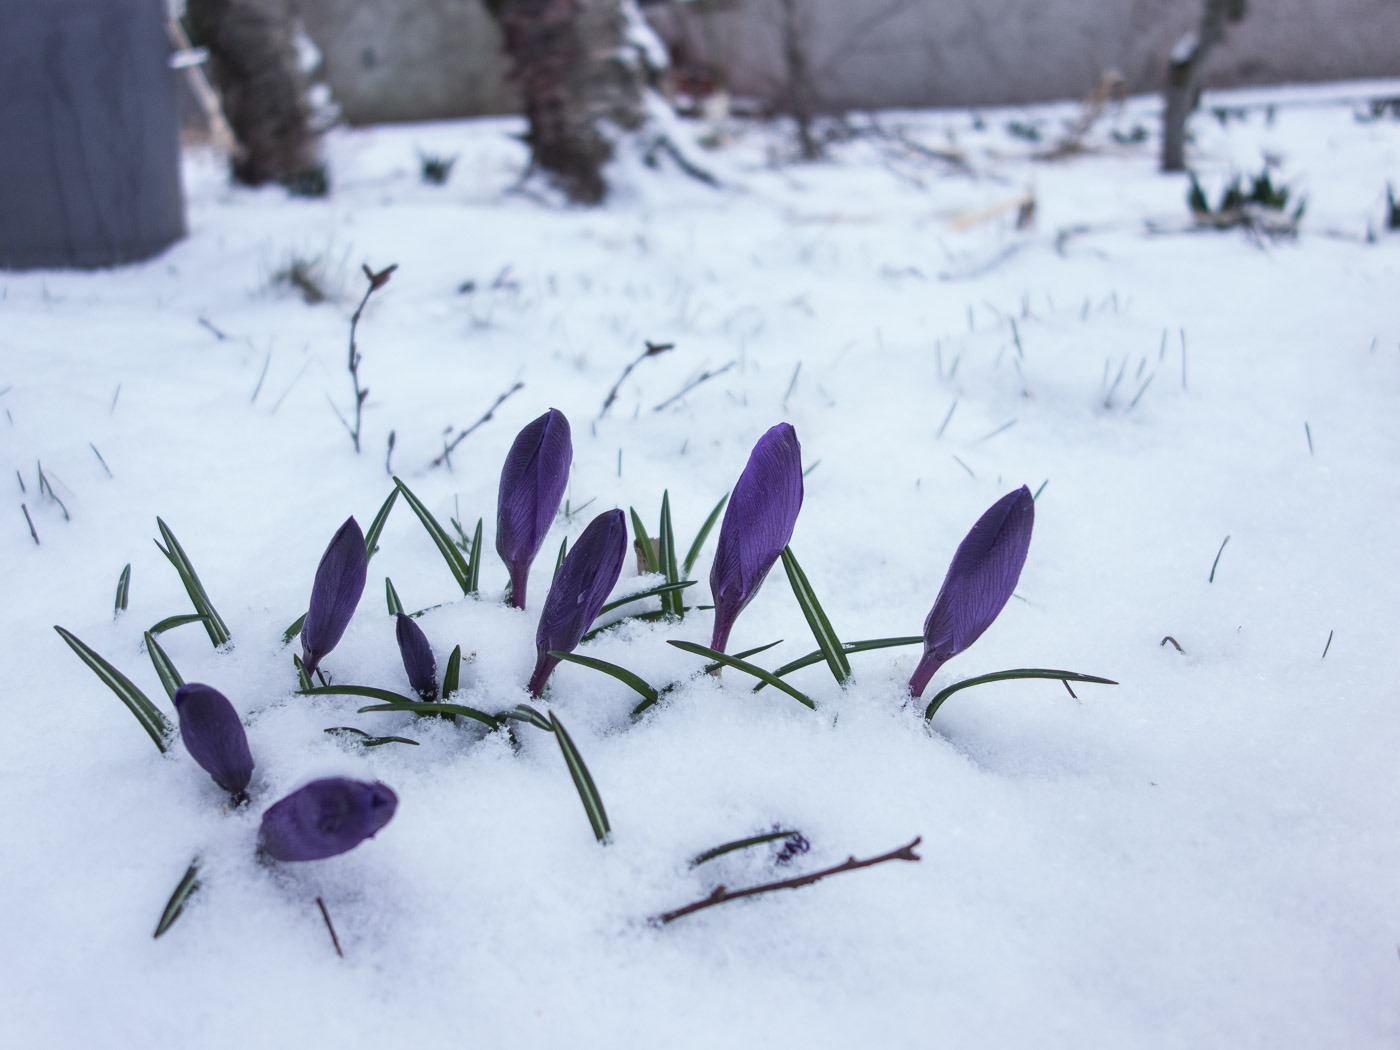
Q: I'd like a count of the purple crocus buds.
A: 8